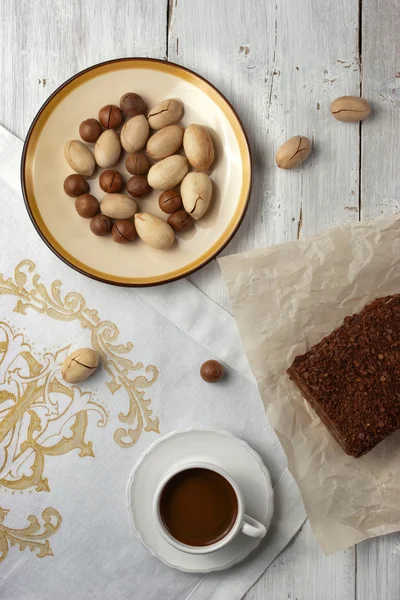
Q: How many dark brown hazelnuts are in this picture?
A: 13